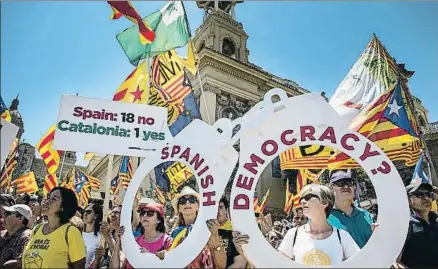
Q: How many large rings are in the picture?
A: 2